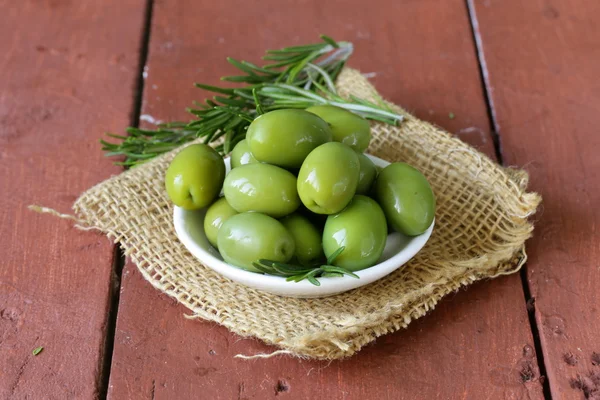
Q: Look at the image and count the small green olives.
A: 12